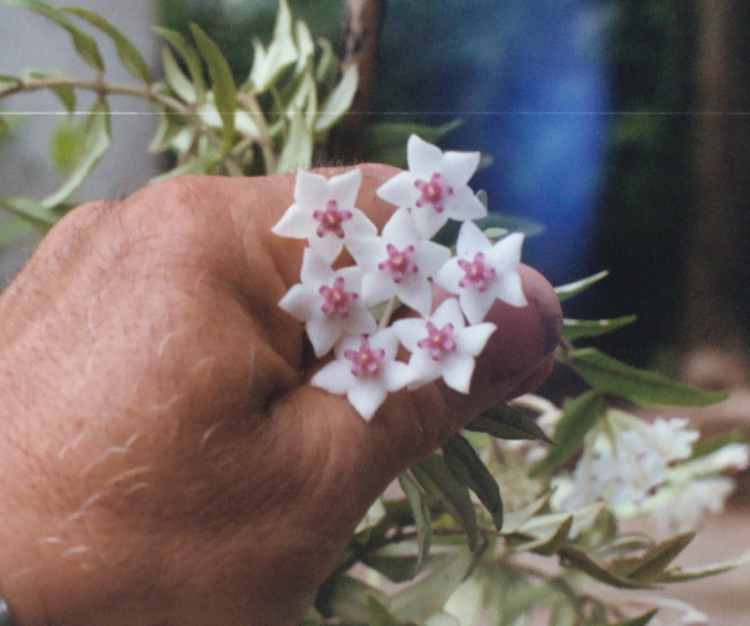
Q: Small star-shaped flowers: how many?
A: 7